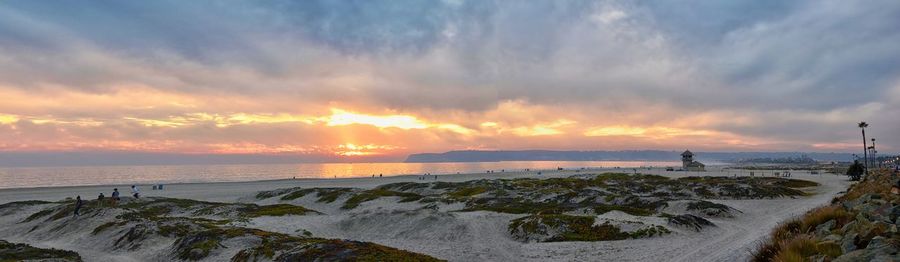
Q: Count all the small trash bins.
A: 2